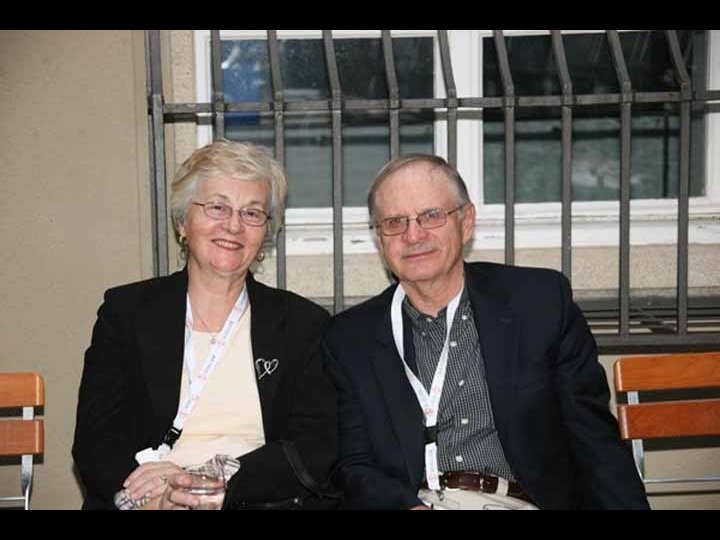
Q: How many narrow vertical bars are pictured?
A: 10